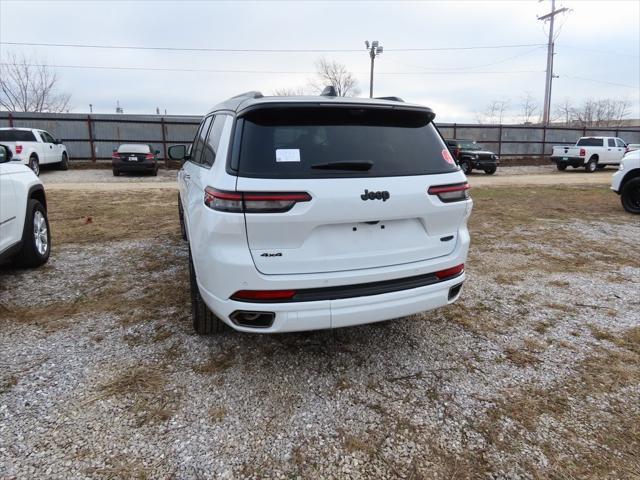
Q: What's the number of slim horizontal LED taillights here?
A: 2